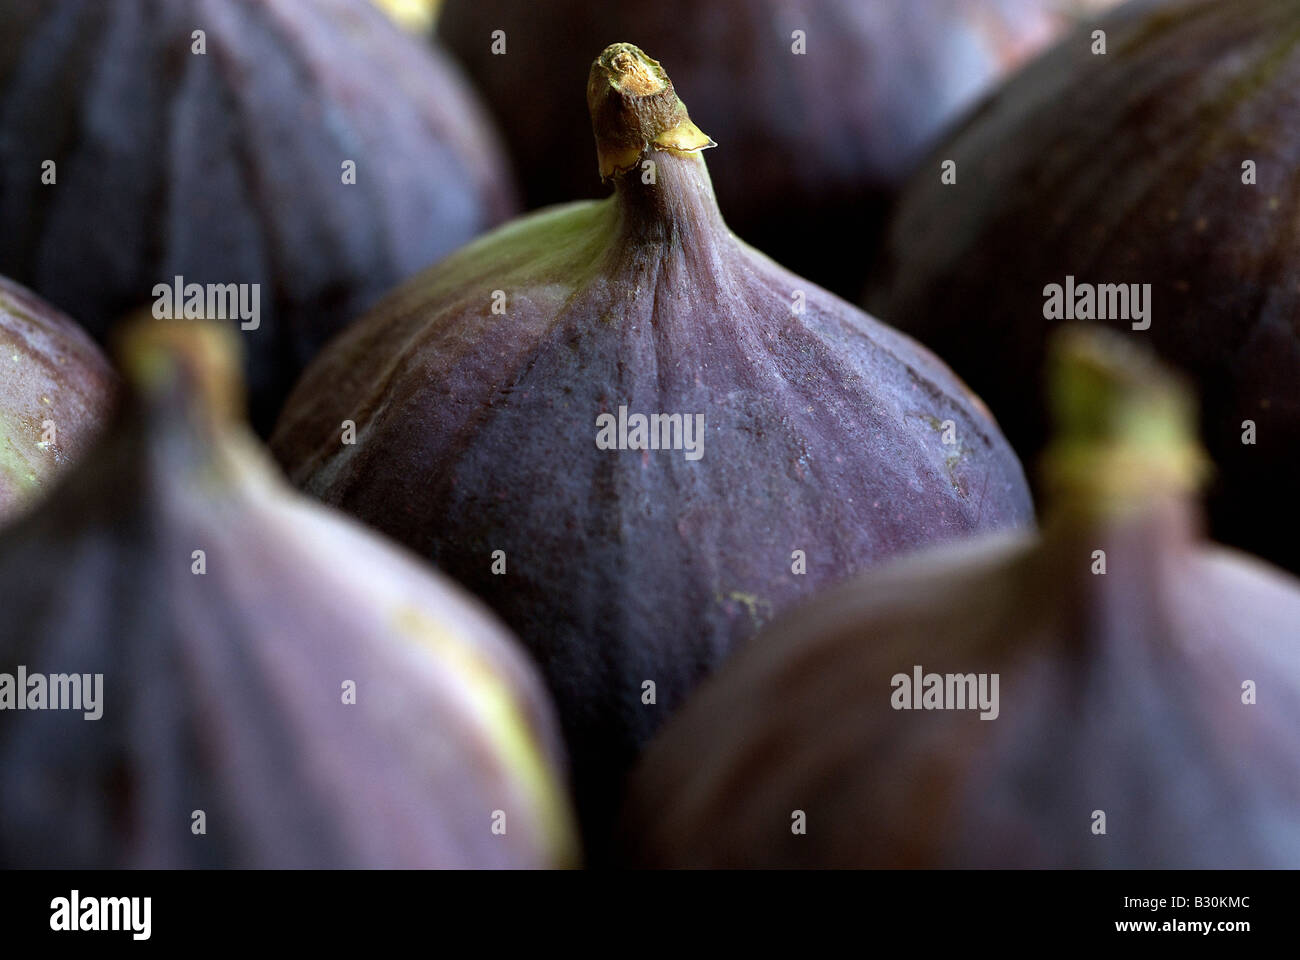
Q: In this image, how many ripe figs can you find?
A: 7